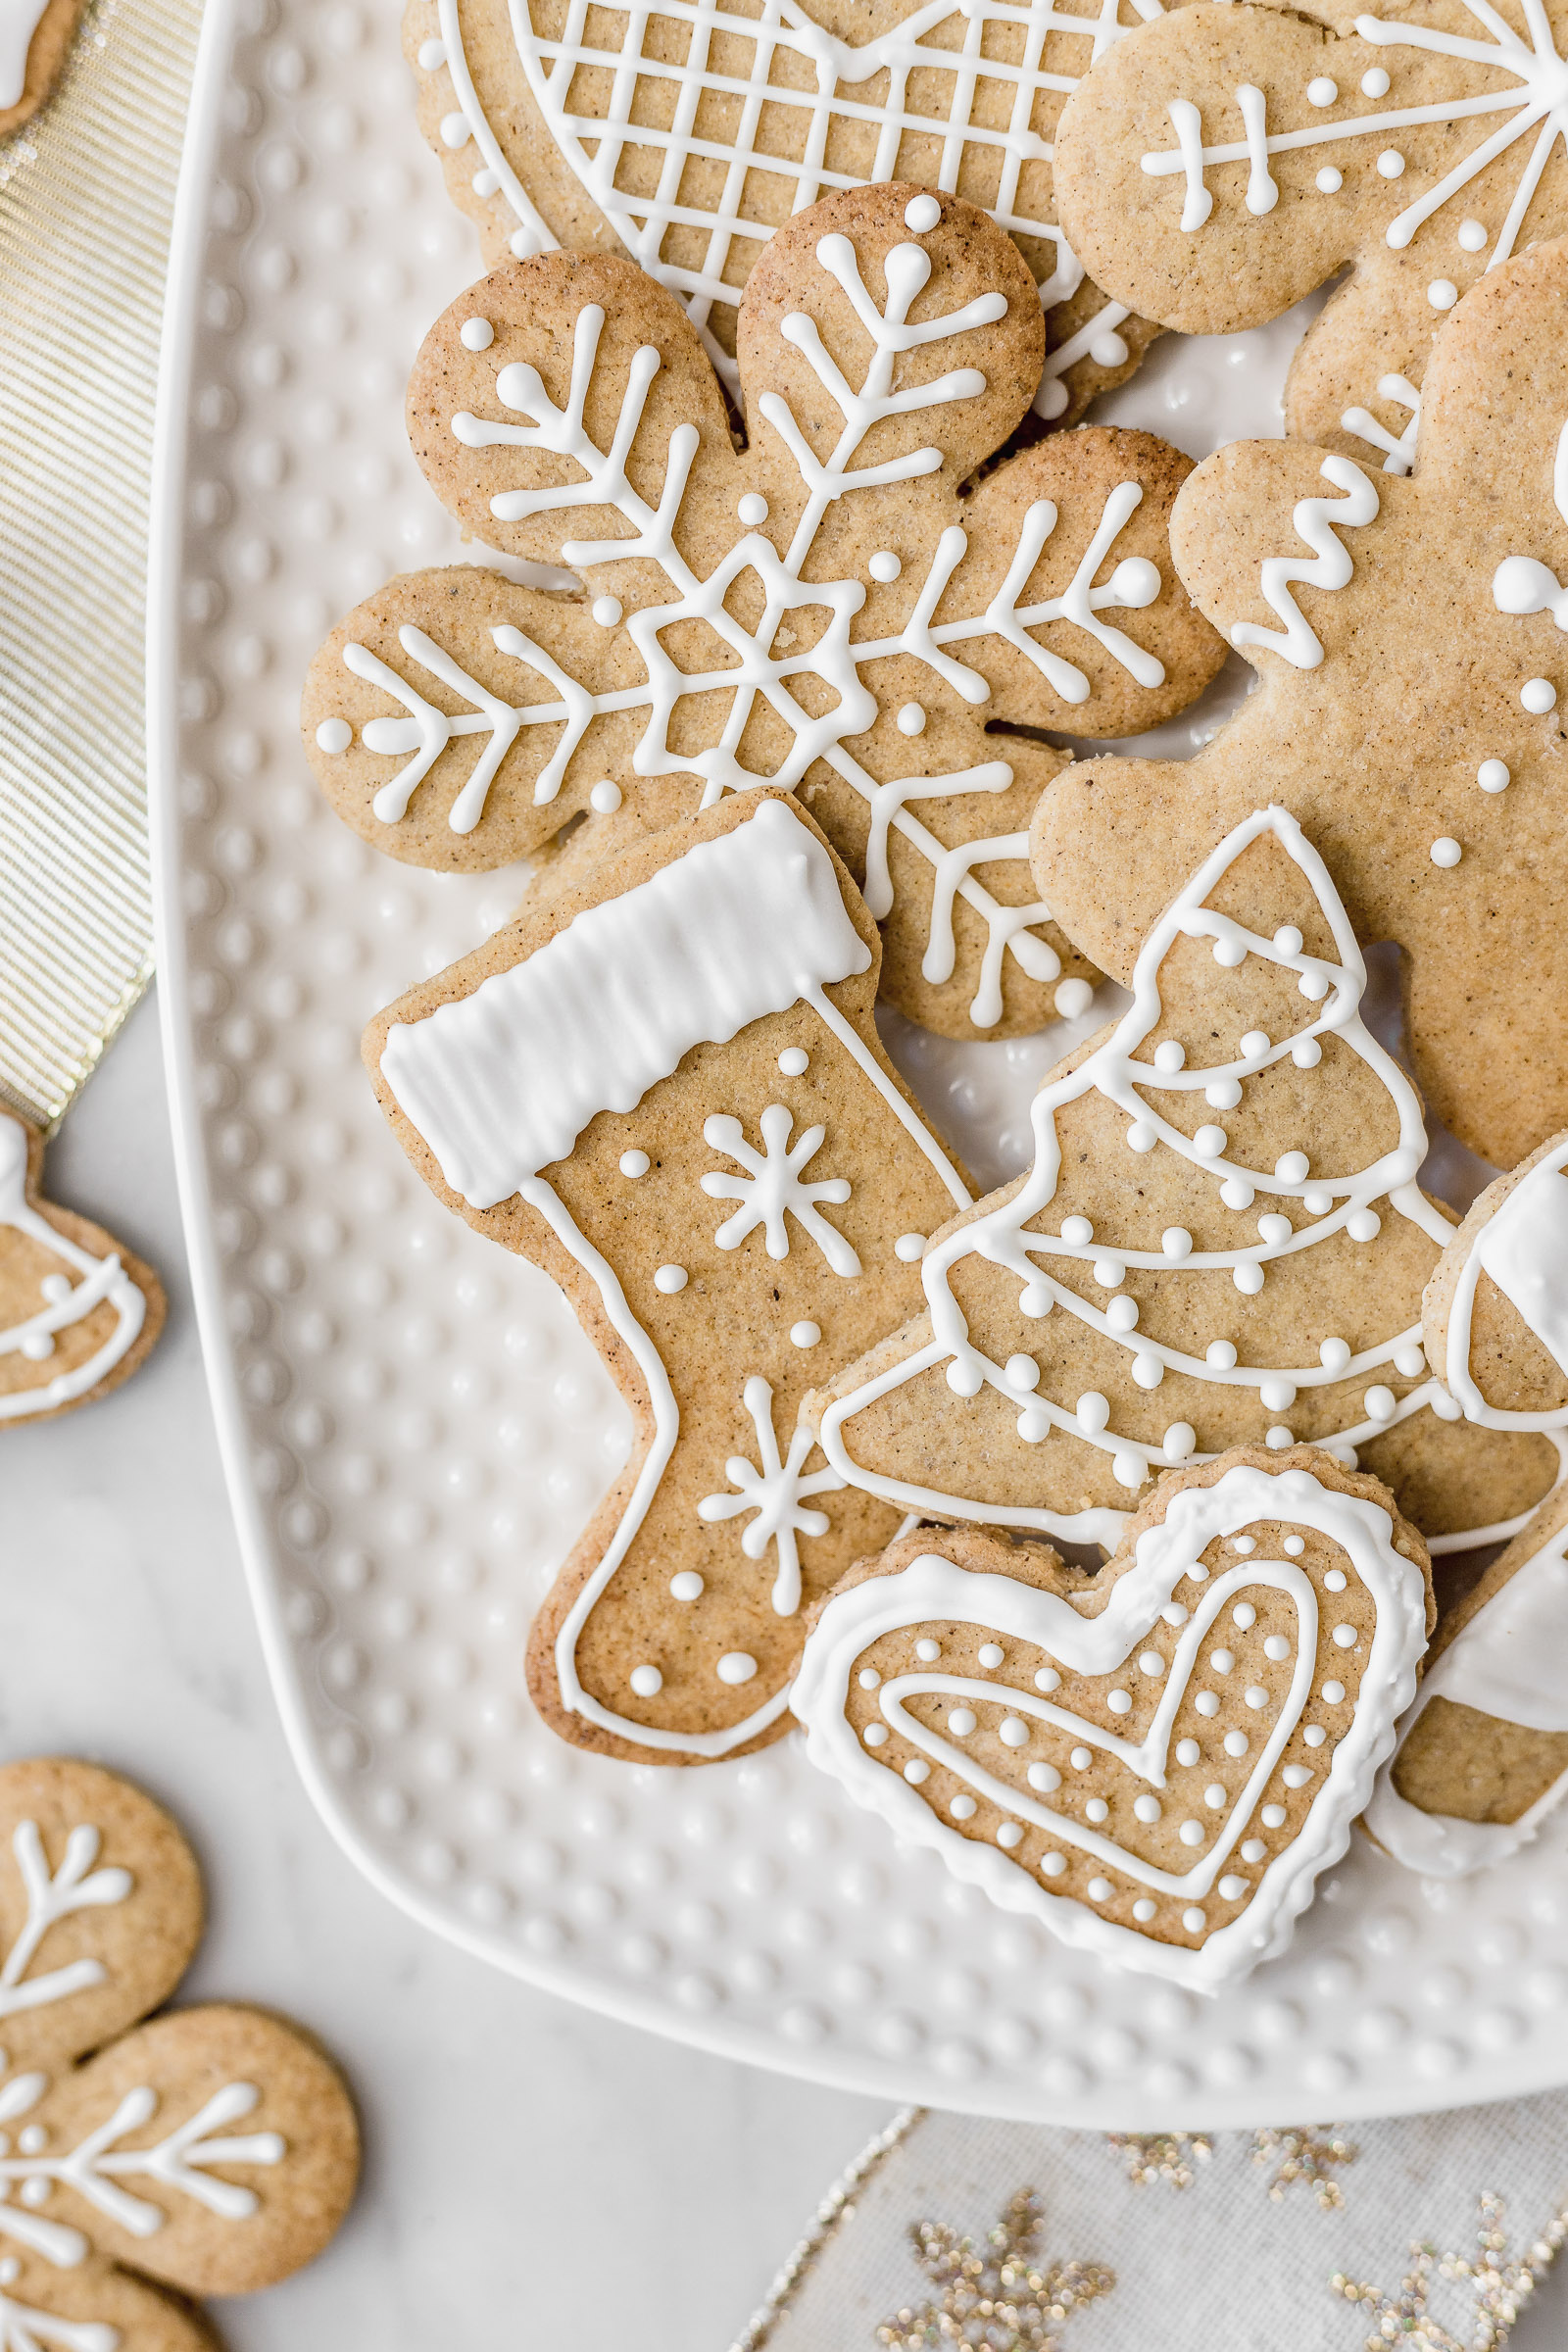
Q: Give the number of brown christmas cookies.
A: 12